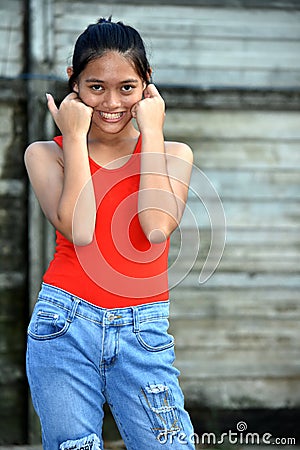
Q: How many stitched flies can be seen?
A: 1